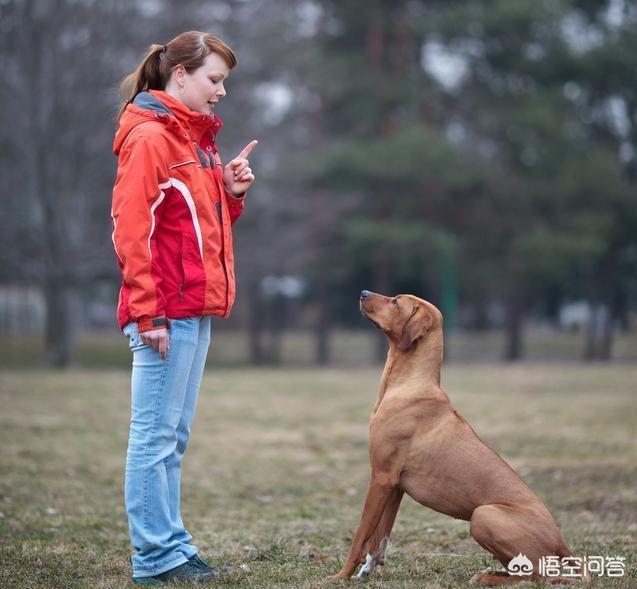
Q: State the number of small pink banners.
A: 0